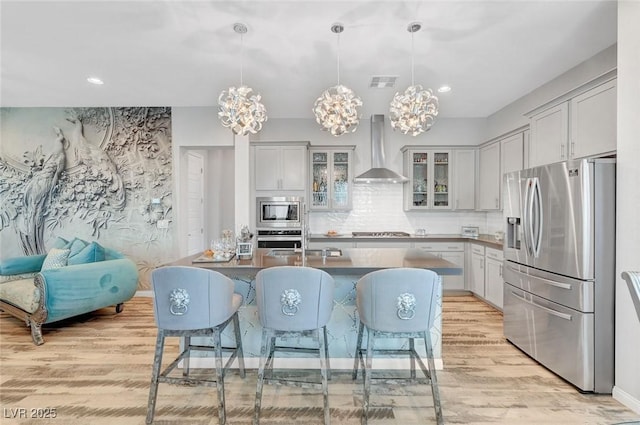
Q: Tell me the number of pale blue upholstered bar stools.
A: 3